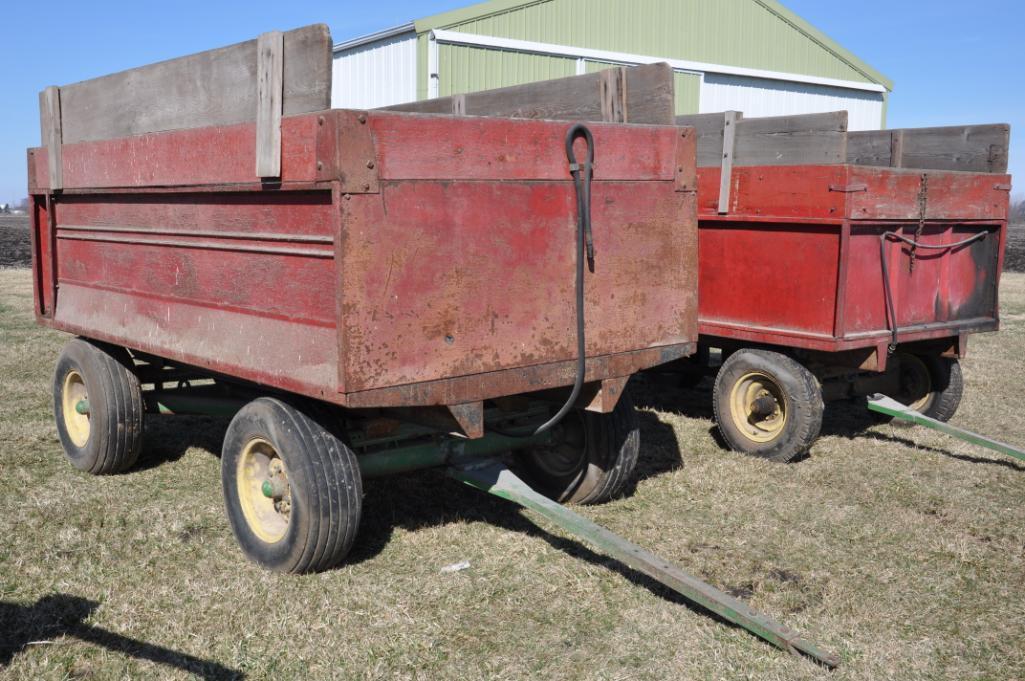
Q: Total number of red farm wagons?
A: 2